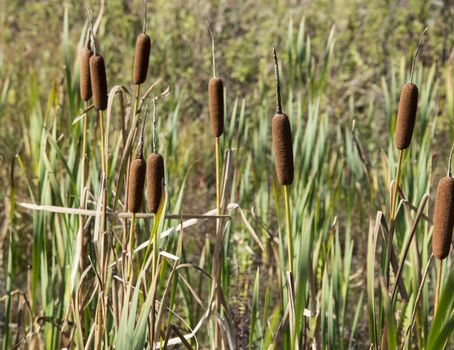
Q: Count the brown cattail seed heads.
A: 9